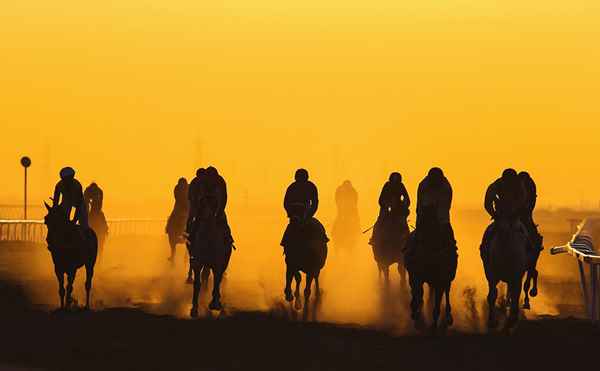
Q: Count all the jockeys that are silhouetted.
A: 11